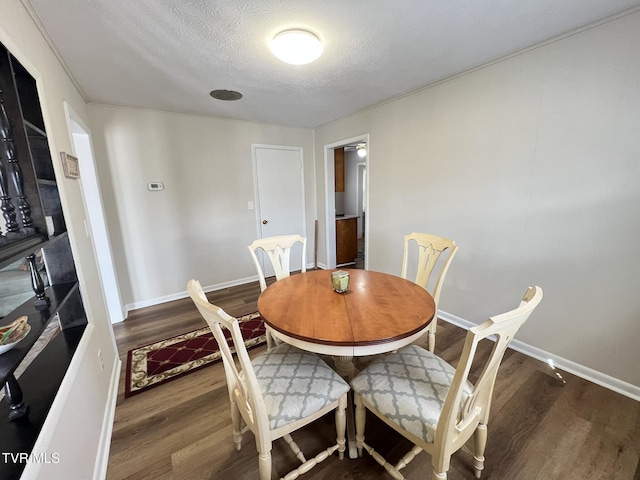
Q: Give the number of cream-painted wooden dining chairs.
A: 4